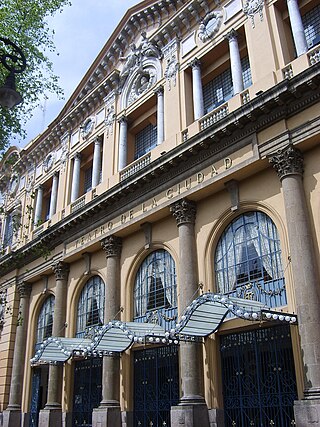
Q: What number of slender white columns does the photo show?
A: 9